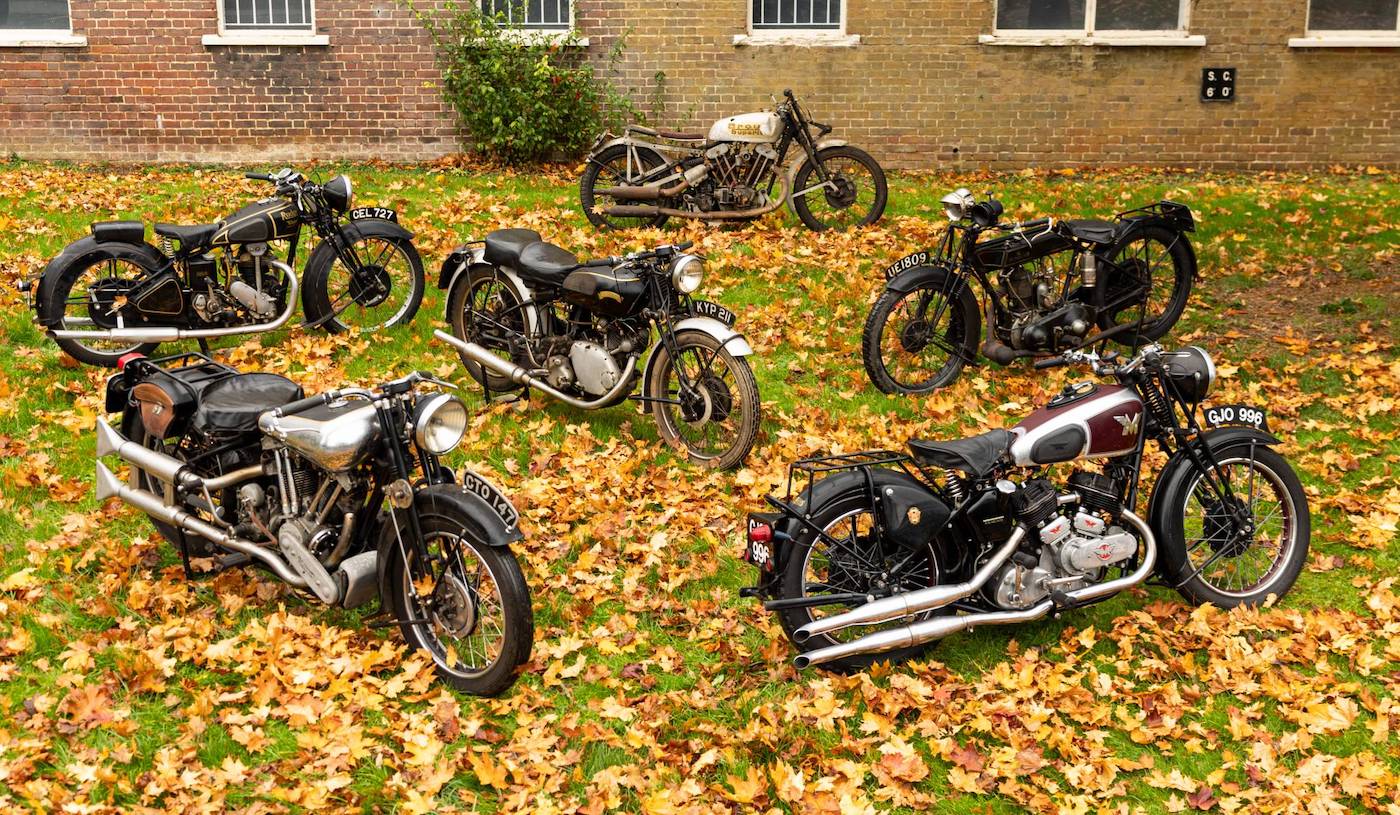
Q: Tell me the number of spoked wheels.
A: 12